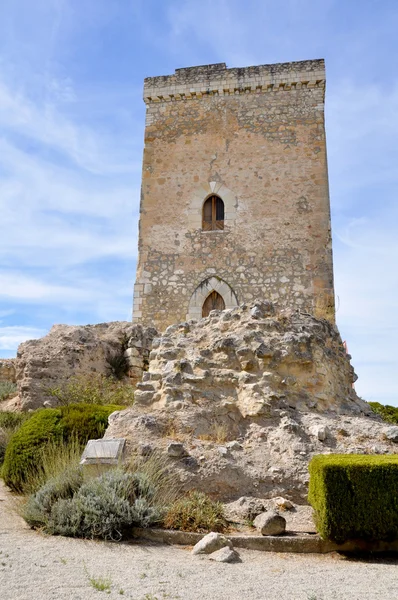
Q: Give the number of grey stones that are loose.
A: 3